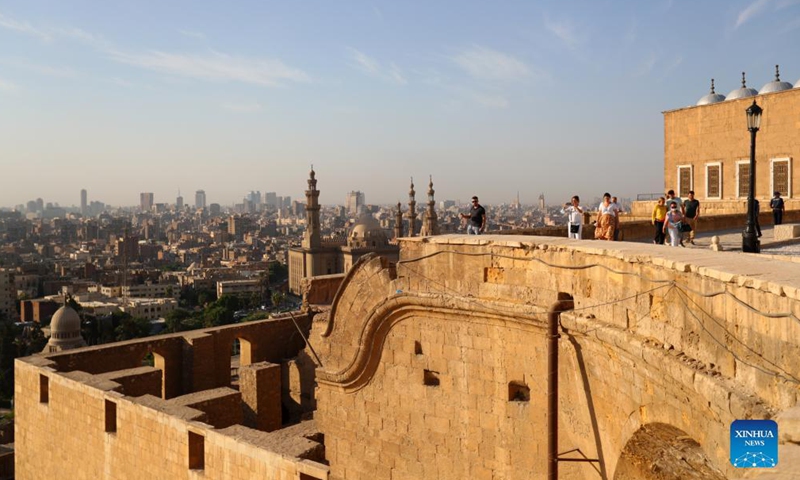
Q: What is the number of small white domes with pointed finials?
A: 3